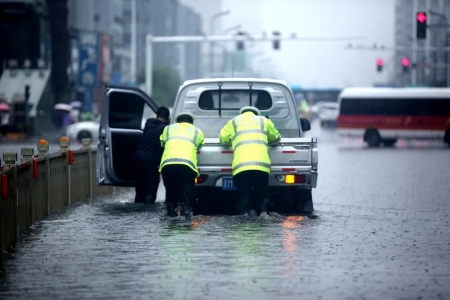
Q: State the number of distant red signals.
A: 3